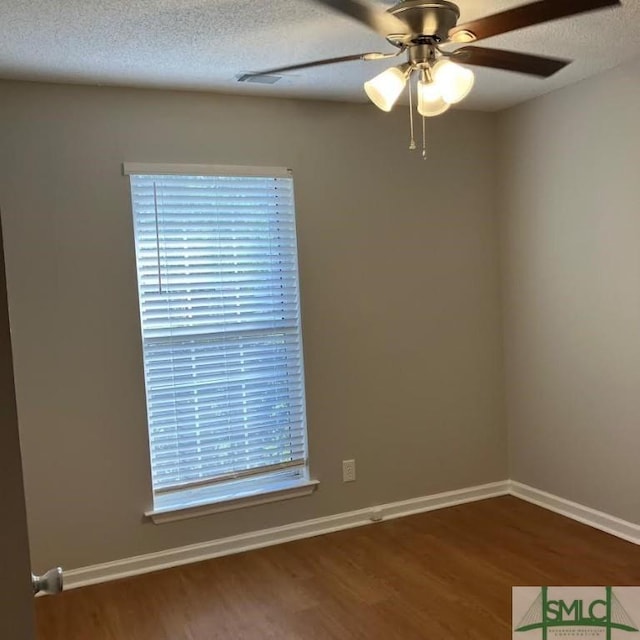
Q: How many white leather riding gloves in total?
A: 0